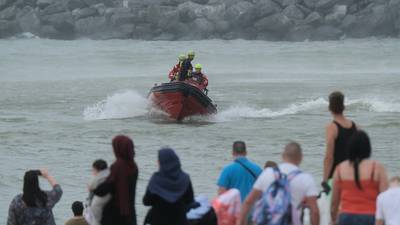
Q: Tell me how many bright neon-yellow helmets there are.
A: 3